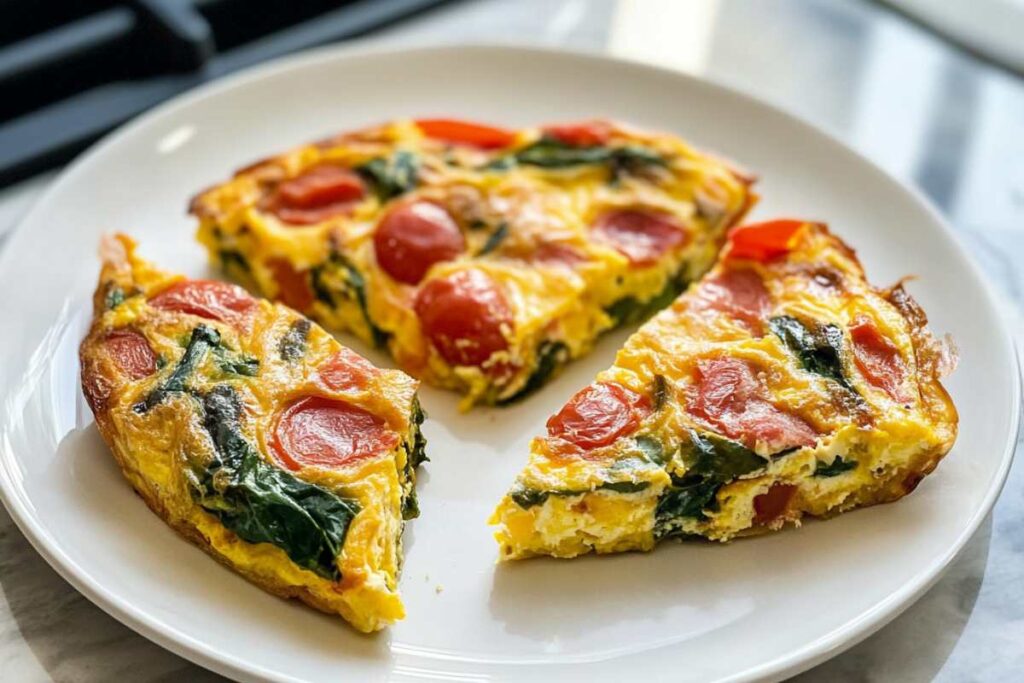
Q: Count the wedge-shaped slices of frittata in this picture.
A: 3